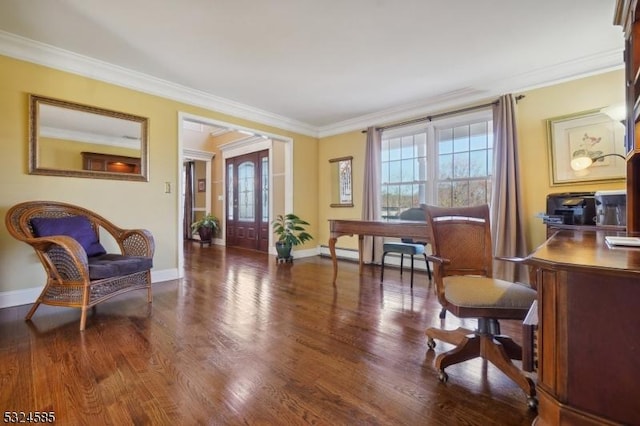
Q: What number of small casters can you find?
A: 3